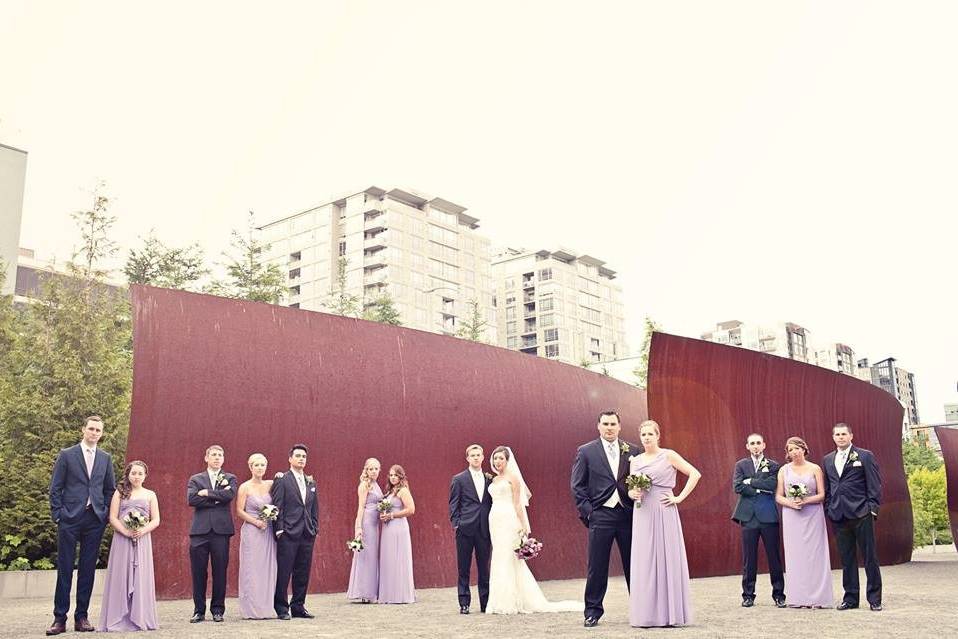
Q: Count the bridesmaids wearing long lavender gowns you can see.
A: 6